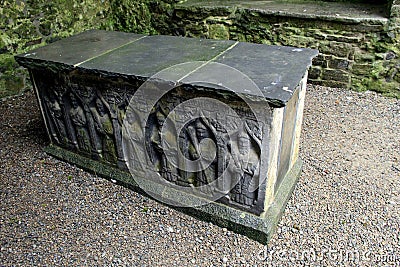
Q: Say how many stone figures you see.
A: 7